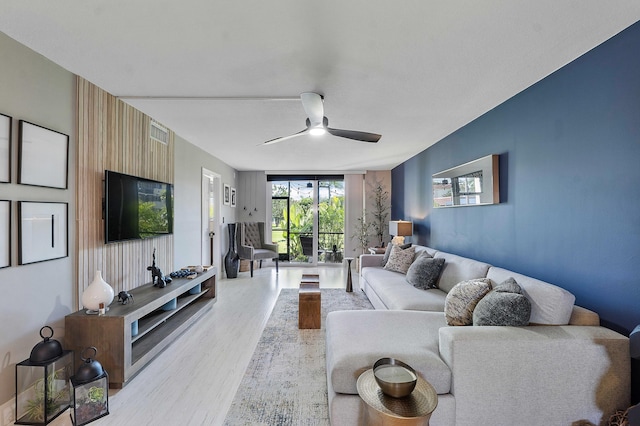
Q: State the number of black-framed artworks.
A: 4